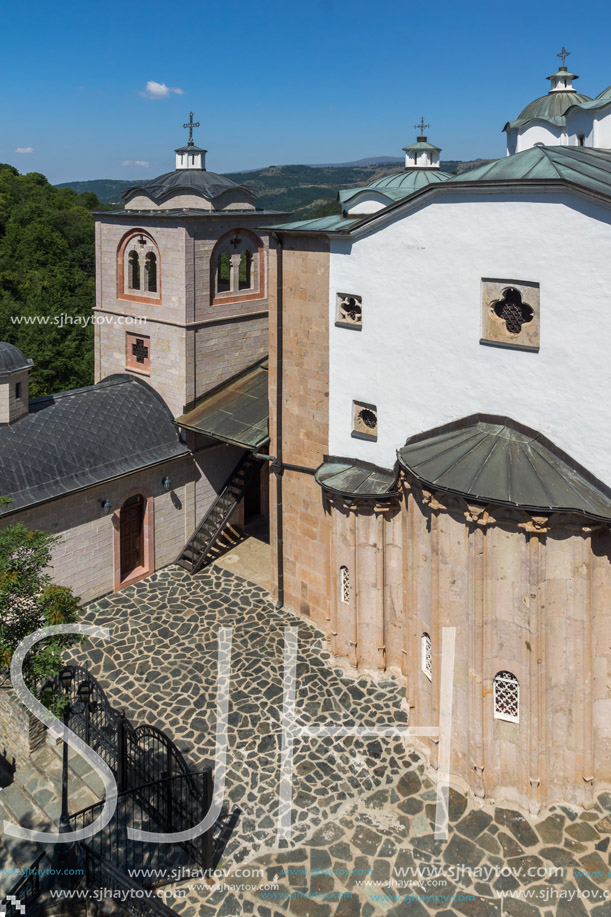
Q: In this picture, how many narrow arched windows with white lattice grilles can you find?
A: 3